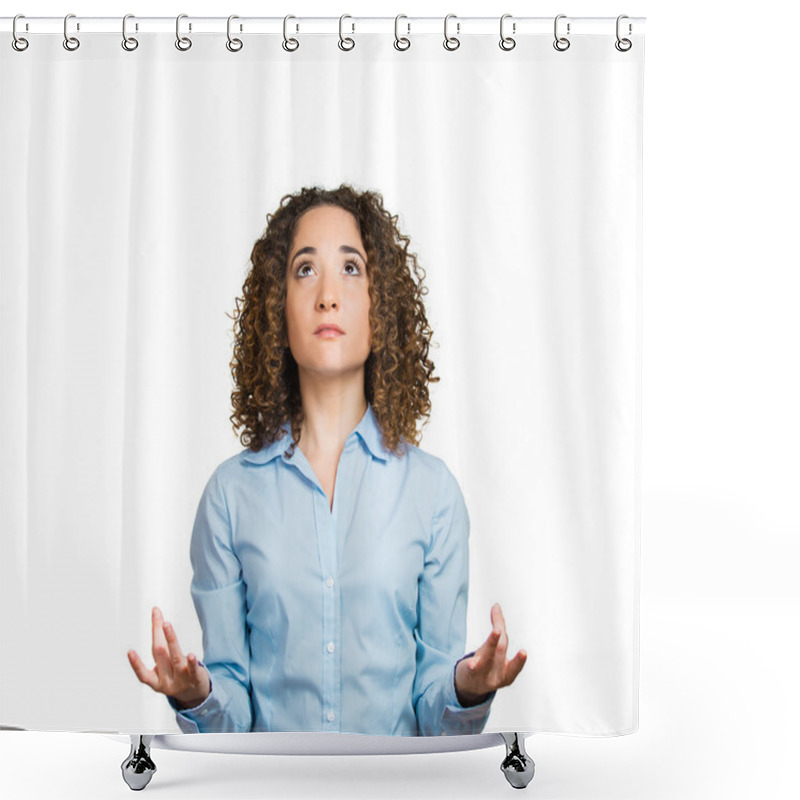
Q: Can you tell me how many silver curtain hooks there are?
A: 12